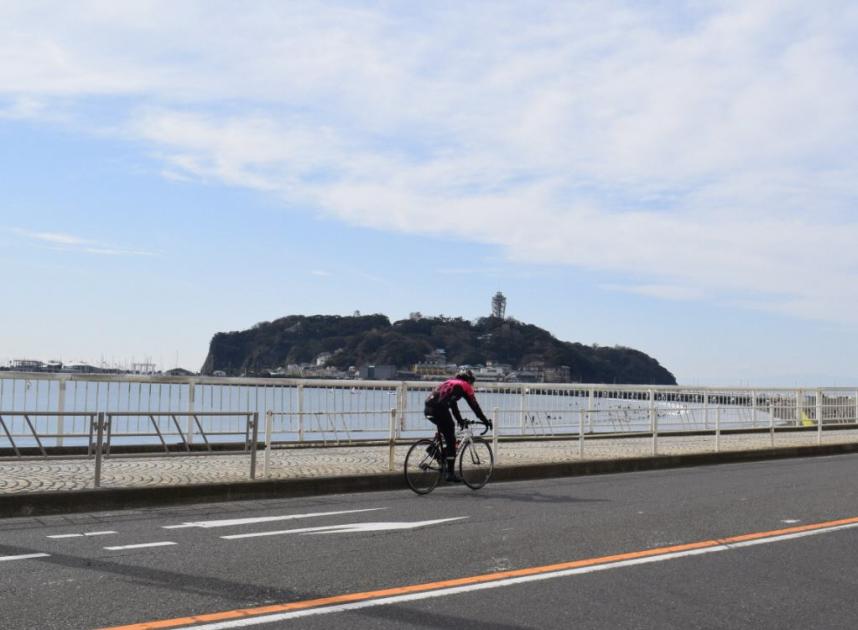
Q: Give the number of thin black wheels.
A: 2